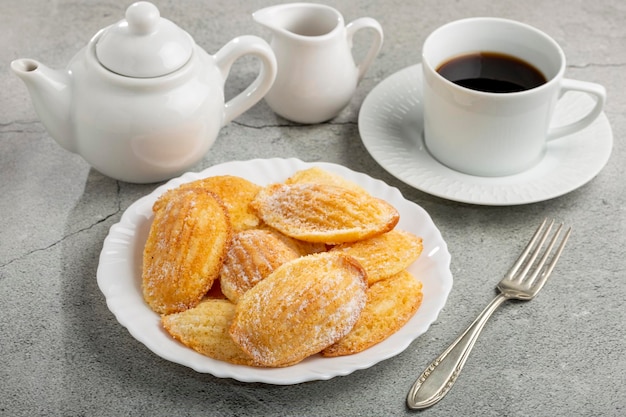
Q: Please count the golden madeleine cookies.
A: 9